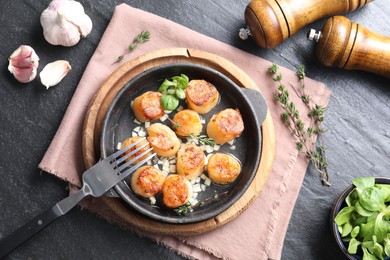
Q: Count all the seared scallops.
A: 10